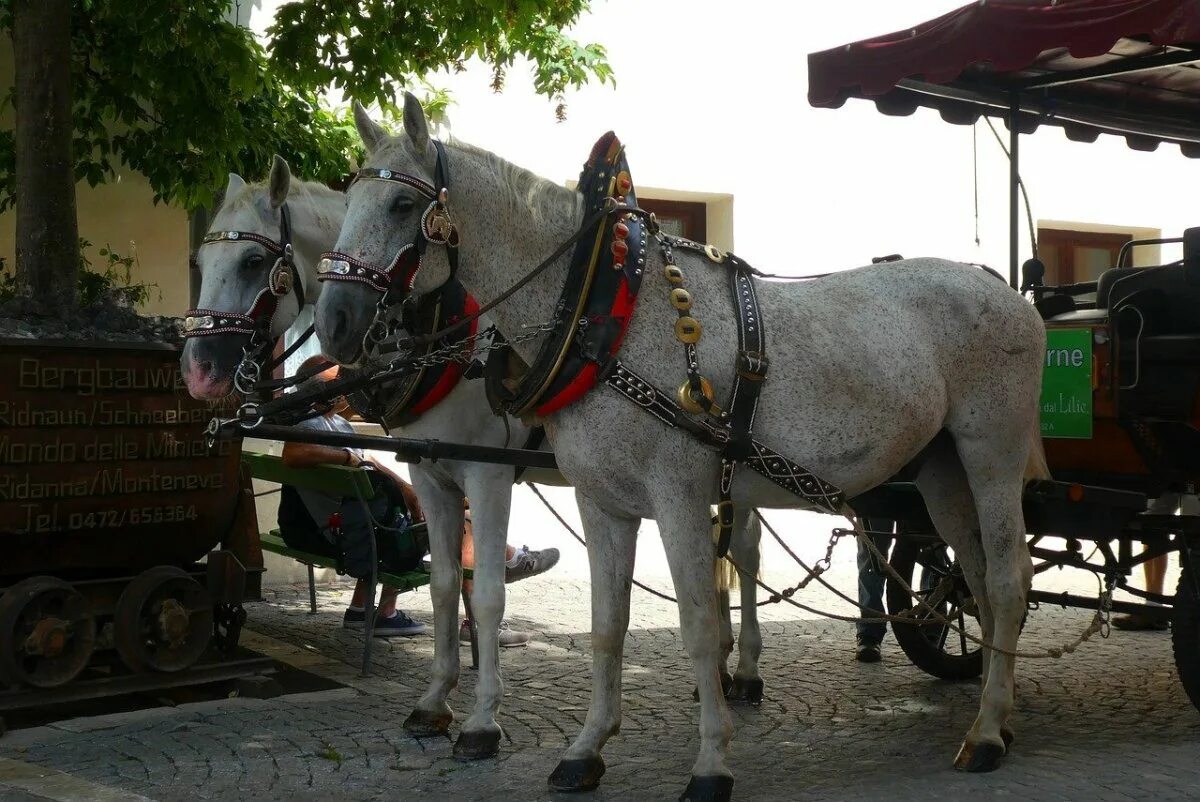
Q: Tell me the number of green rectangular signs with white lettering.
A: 1